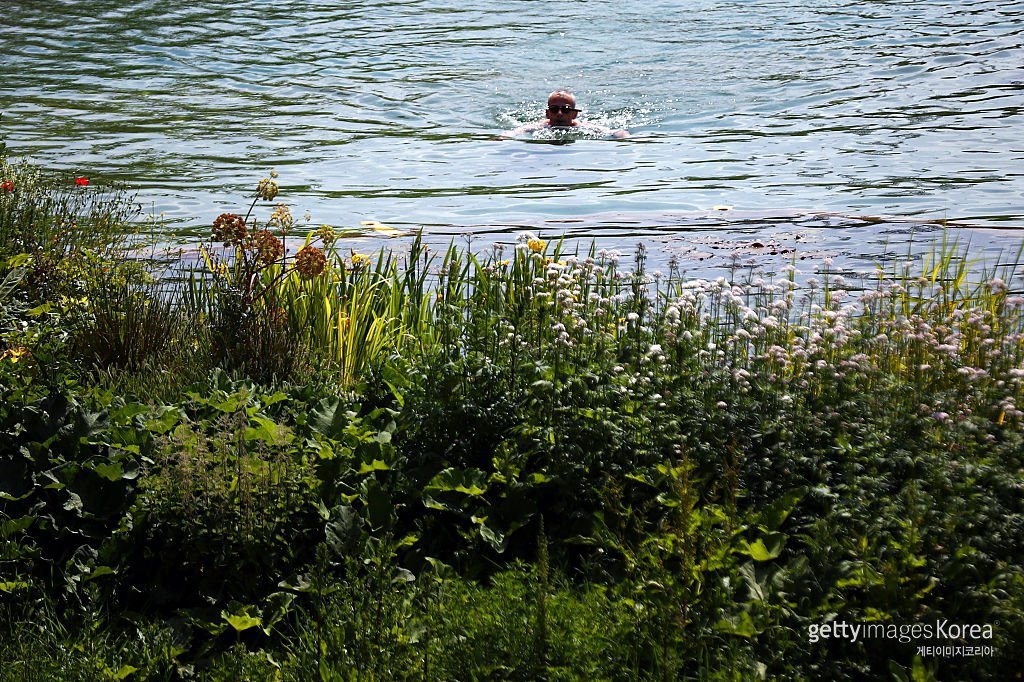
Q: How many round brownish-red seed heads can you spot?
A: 3